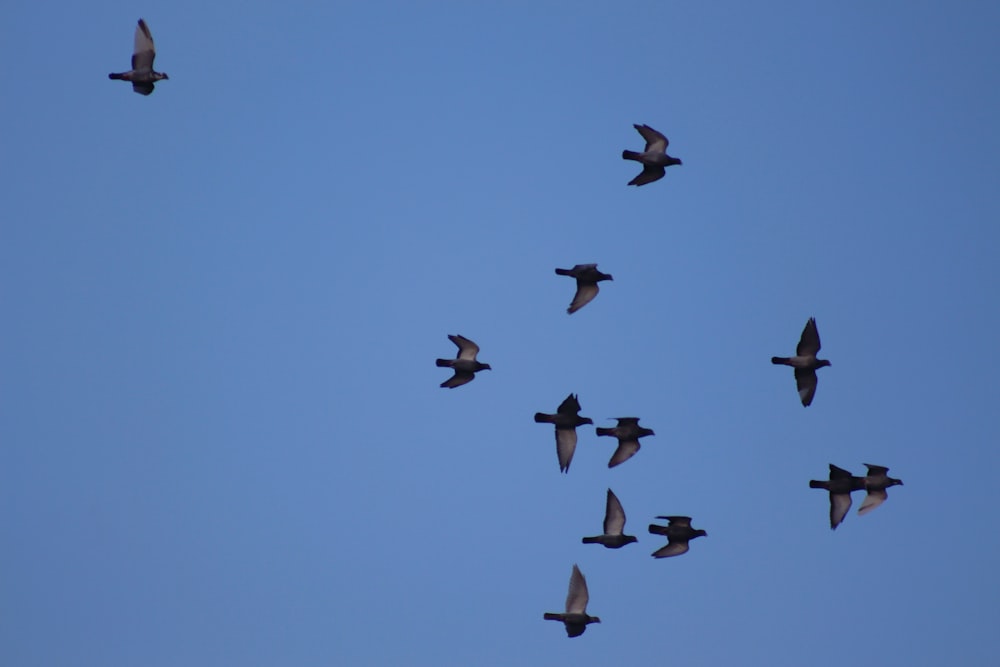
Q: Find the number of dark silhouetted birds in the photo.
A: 12